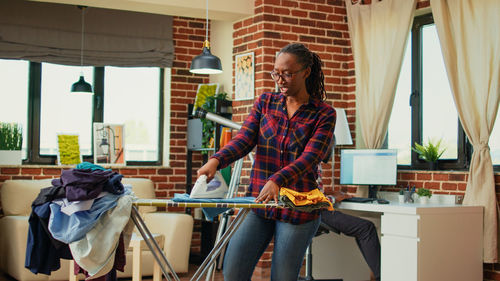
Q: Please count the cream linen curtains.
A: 2